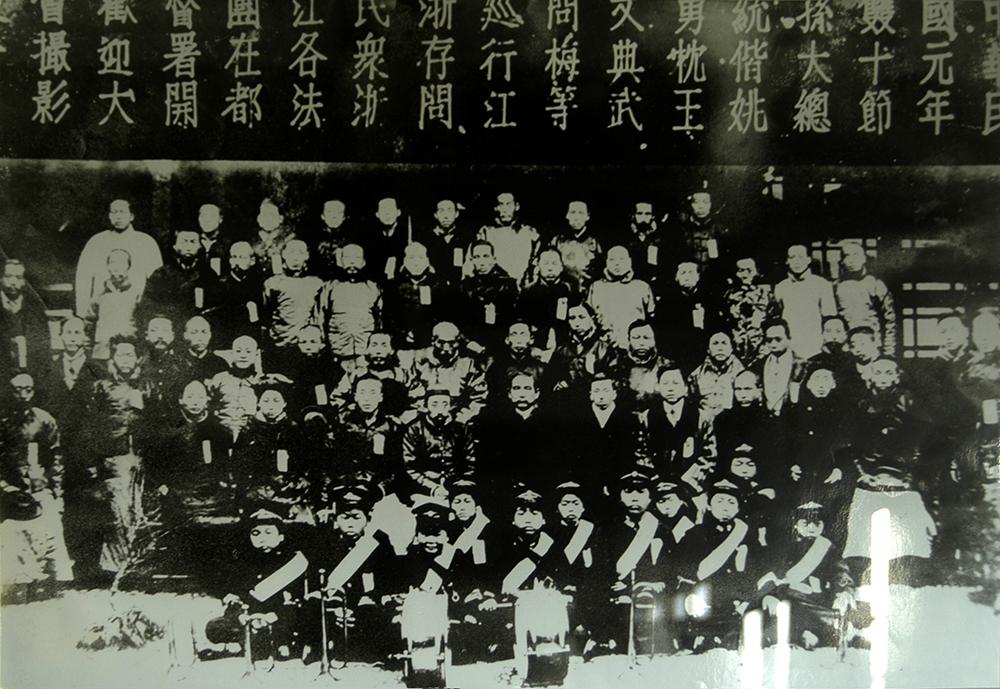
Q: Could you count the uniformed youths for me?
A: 11